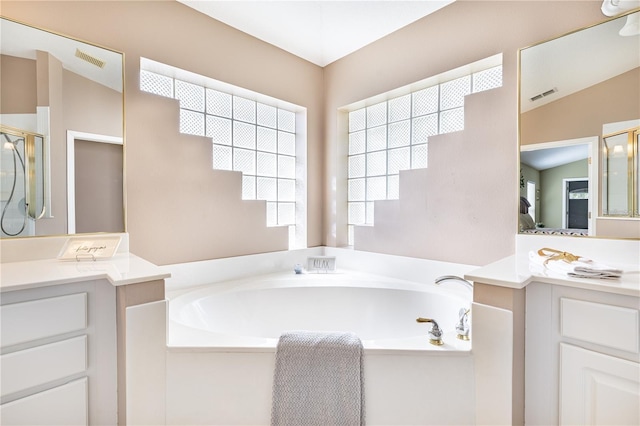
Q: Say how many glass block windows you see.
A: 2